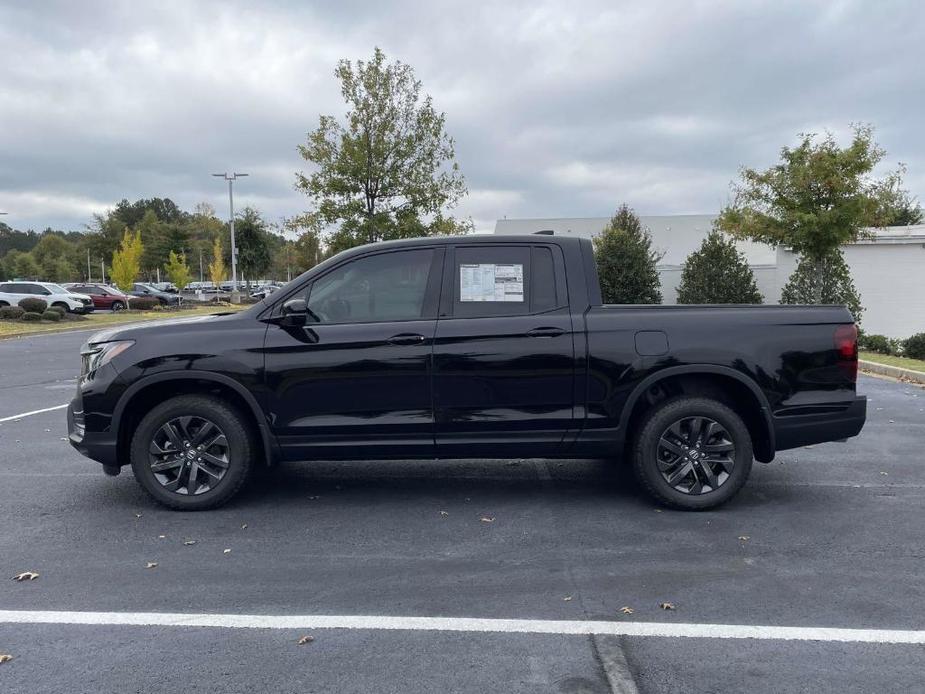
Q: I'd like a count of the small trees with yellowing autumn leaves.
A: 3